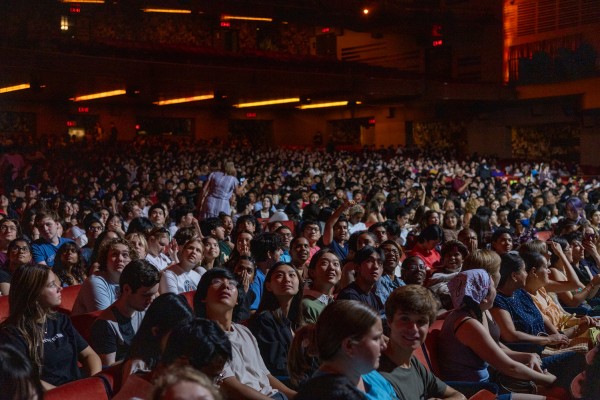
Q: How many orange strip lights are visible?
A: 8